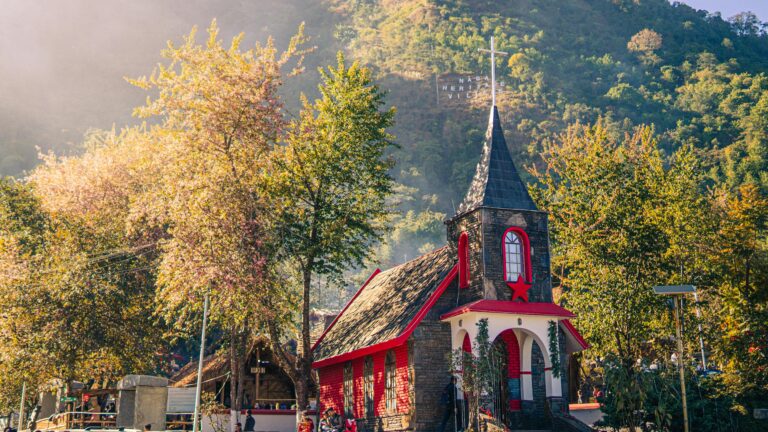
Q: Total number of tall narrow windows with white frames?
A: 3